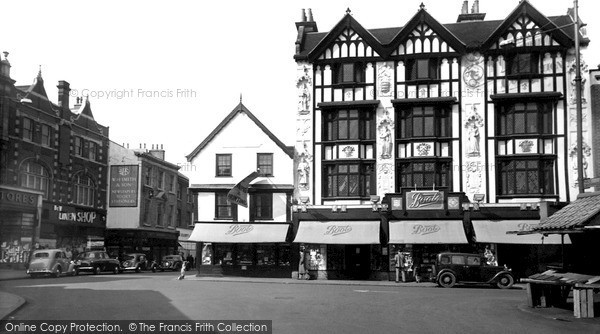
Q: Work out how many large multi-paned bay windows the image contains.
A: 6